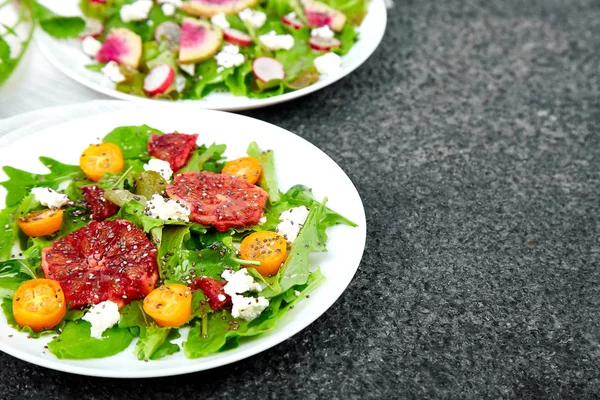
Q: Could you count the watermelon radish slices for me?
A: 4